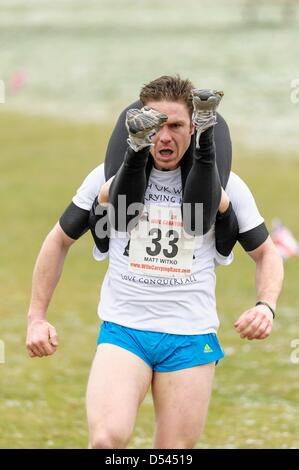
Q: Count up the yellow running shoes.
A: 0